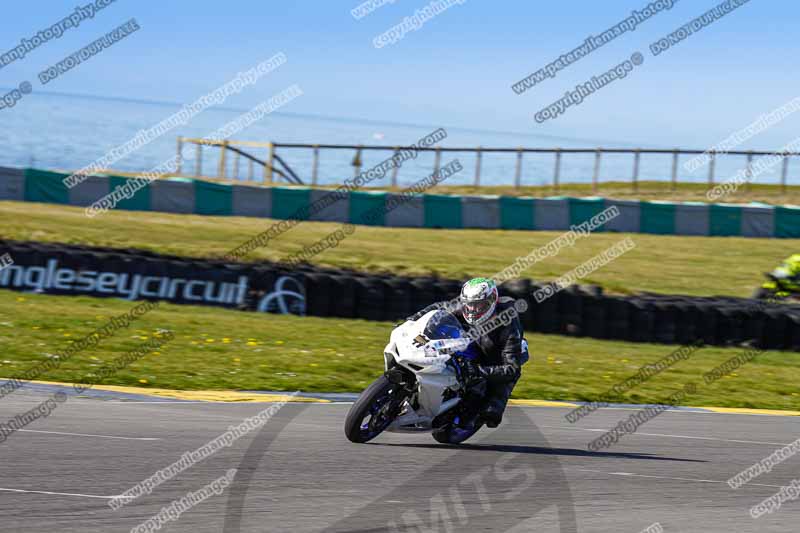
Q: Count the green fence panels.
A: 11